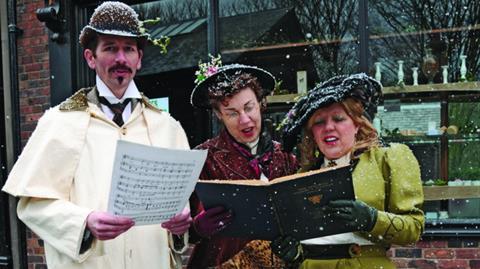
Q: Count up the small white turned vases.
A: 5